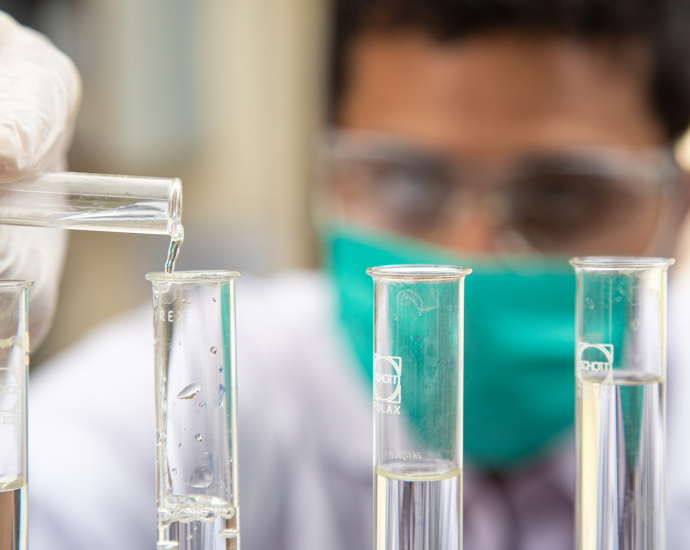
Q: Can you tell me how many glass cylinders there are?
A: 5